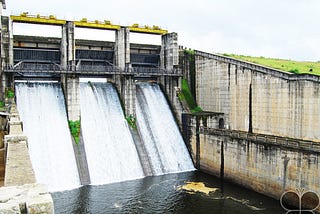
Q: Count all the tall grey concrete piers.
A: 4